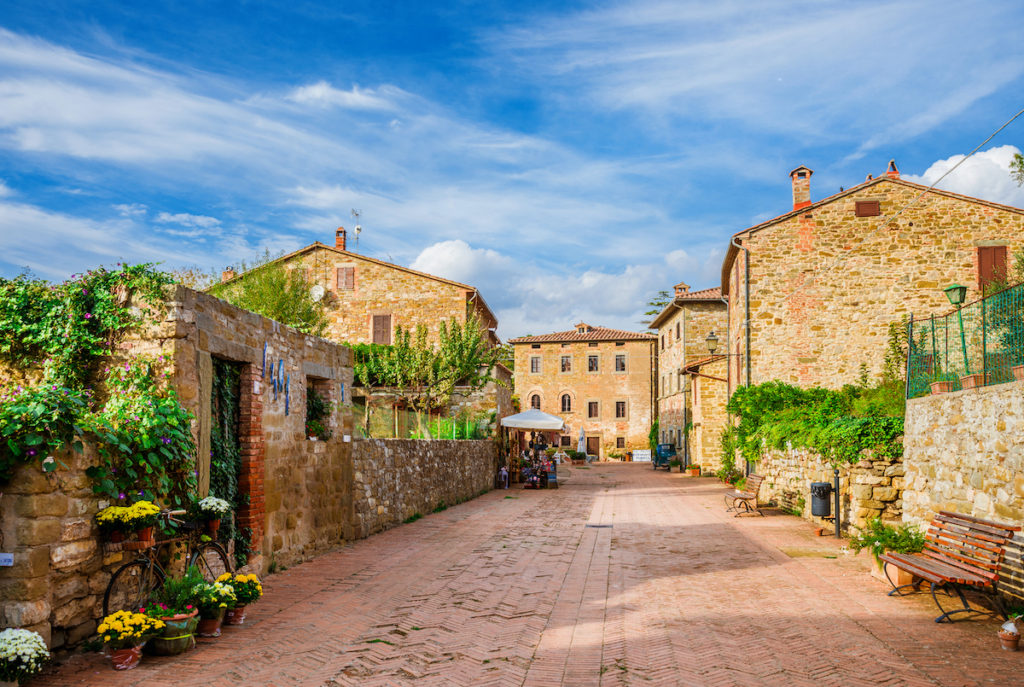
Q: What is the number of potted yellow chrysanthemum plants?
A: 4